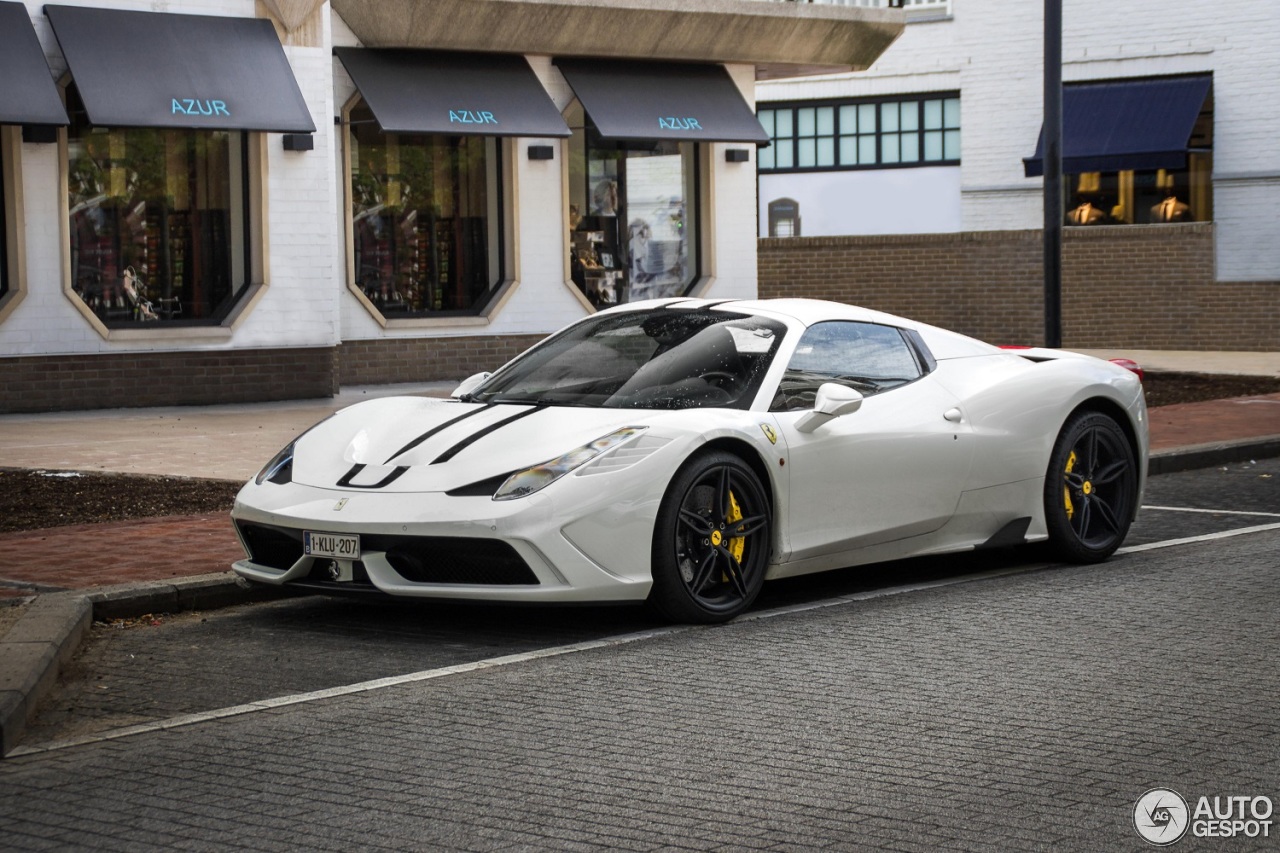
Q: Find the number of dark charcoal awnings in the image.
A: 4